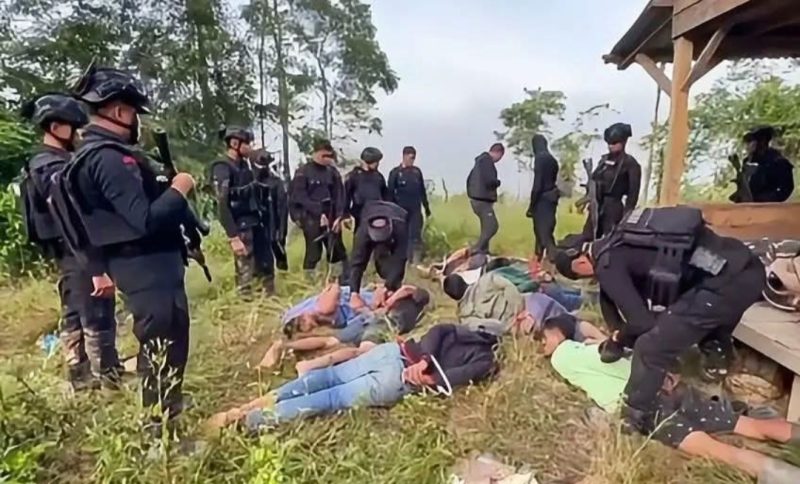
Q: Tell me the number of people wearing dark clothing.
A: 13